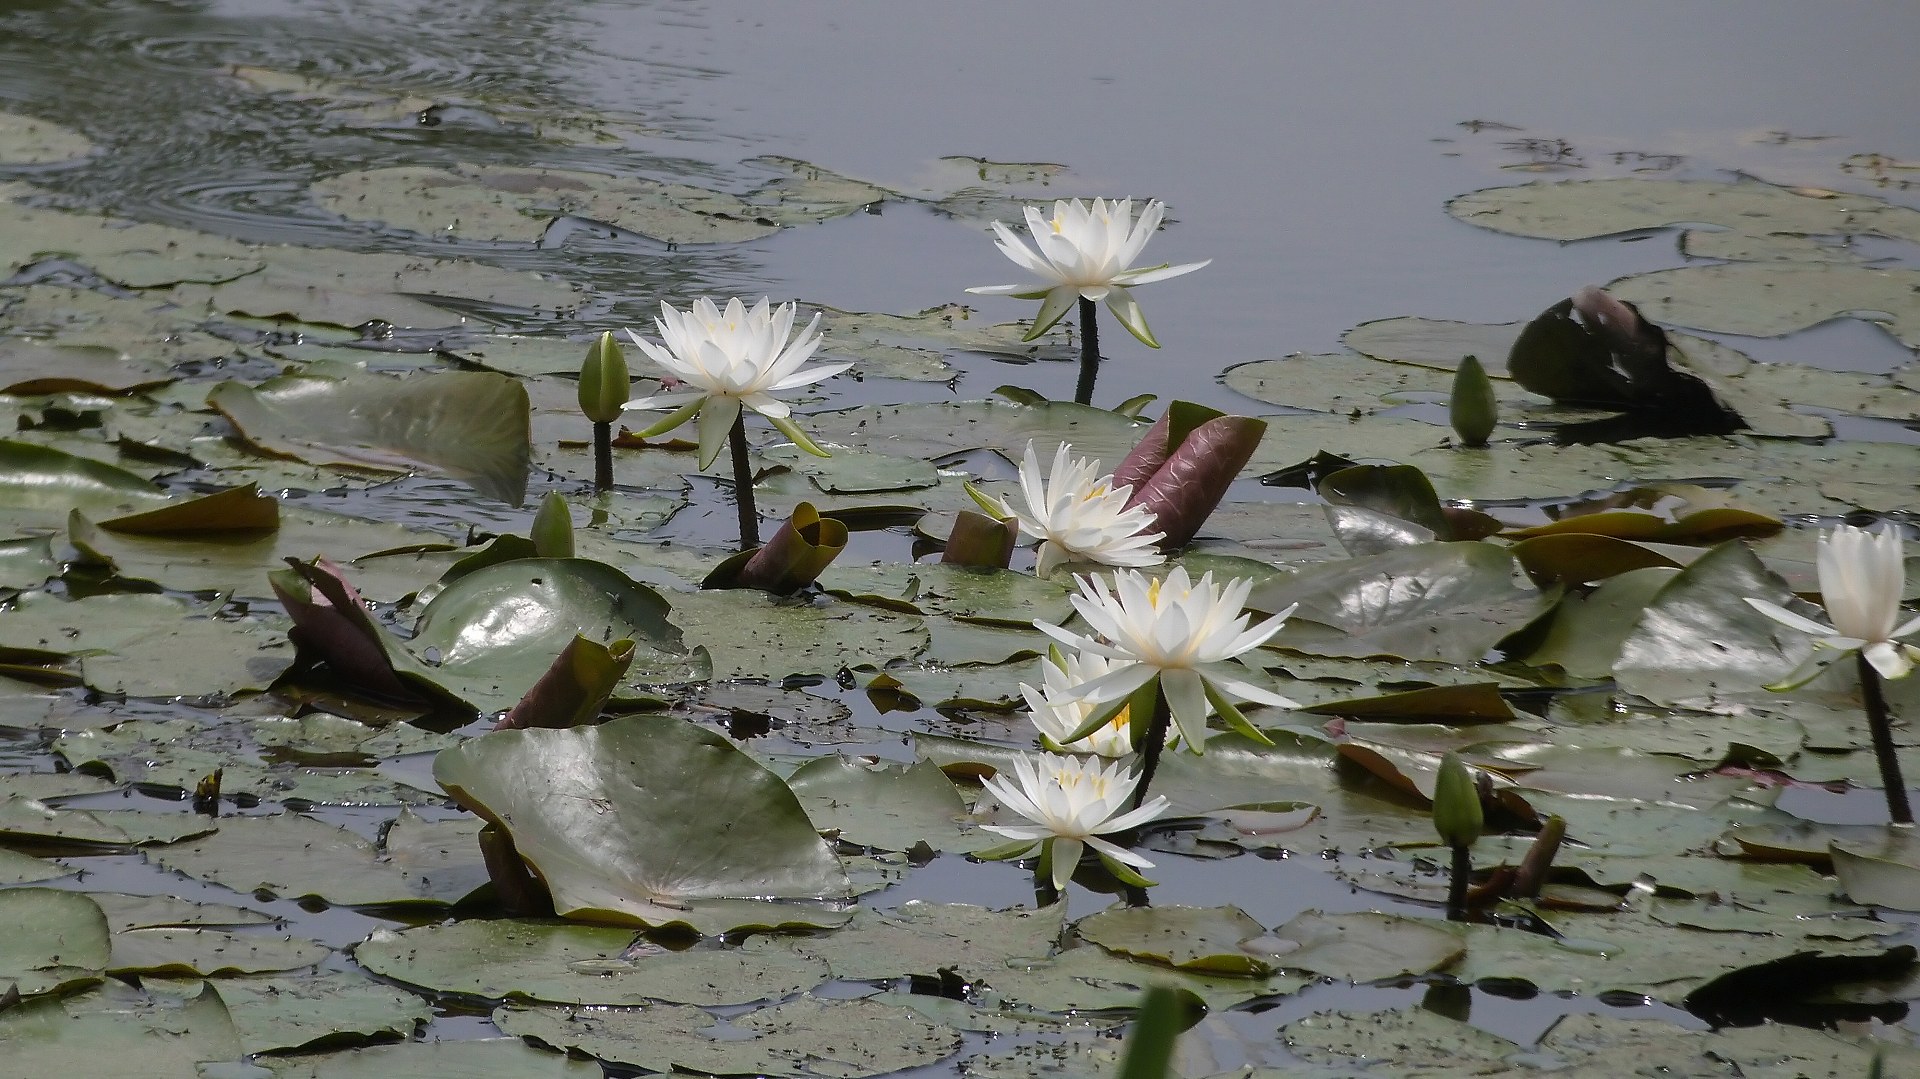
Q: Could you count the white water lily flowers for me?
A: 7